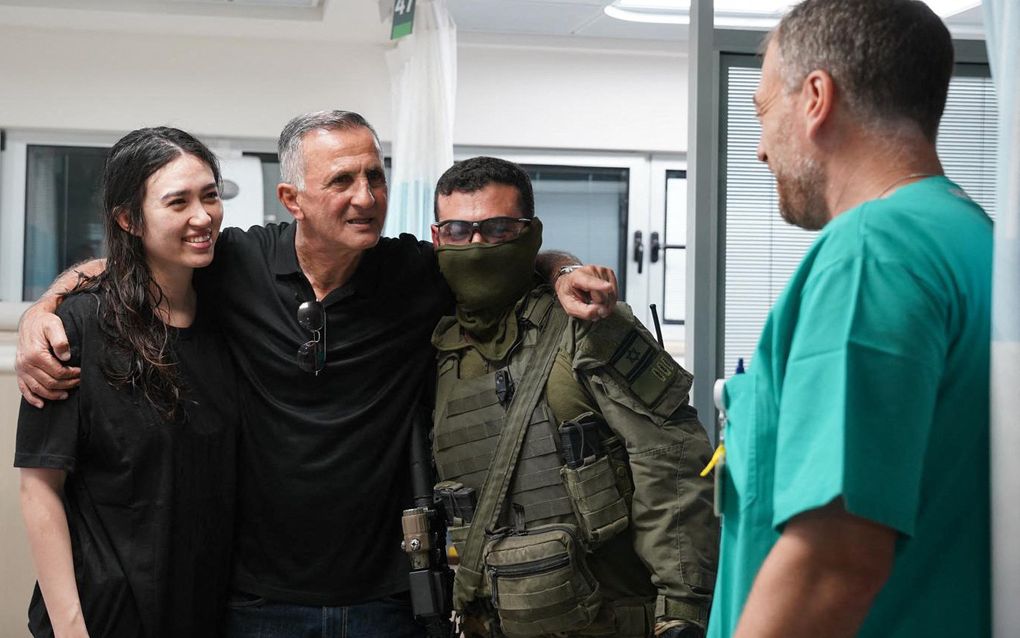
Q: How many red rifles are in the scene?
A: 0